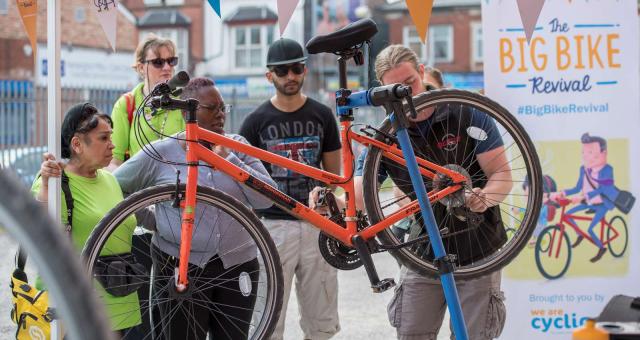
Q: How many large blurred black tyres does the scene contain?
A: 1